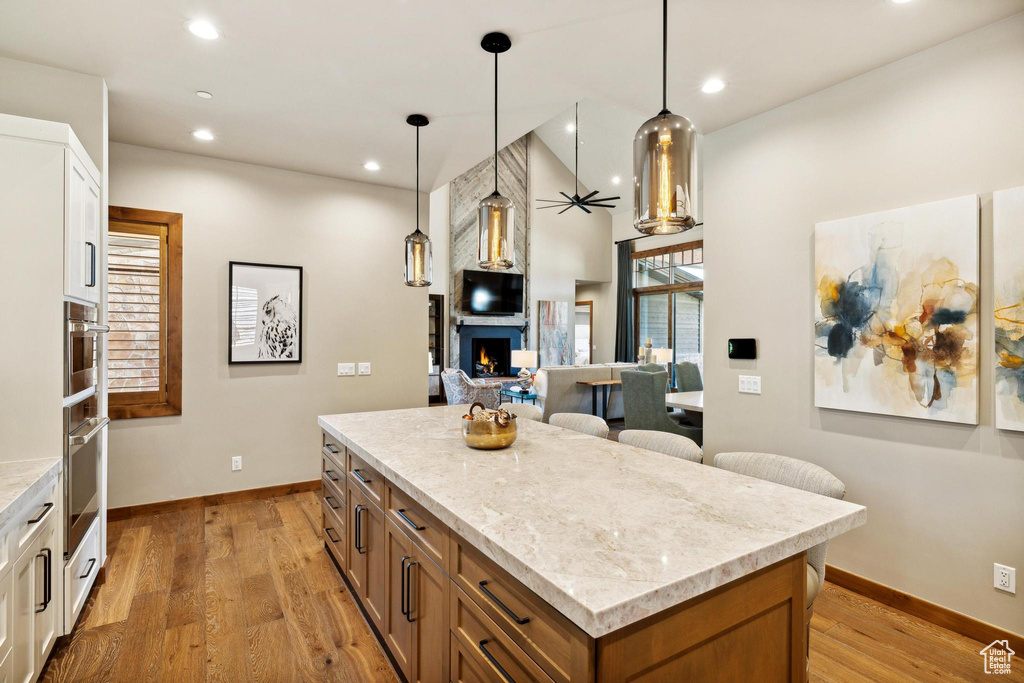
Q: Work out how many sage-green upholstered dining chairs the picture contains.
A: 3